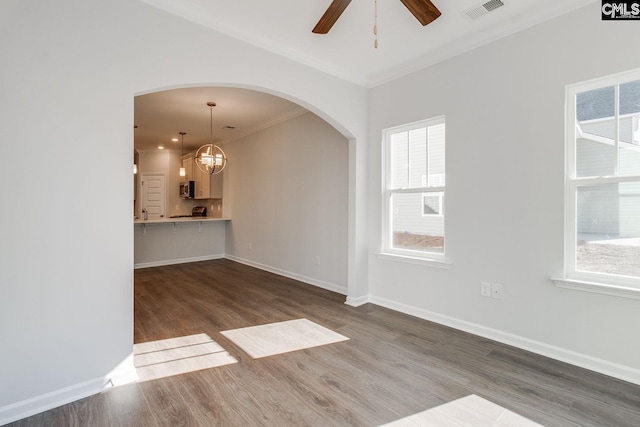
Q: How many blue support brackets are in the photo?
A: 0